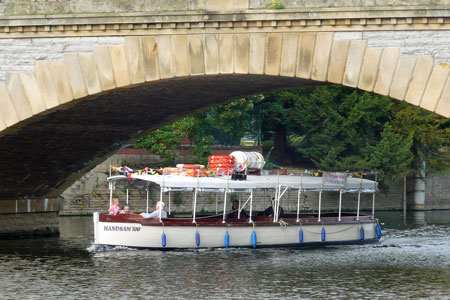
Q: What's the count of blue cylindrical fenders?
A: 8